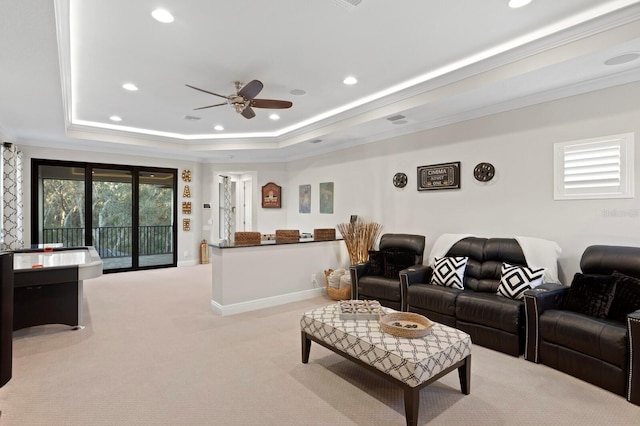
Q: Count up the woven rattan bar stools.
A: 3